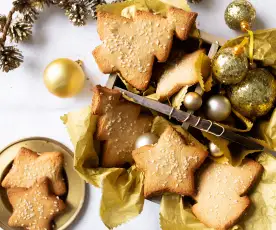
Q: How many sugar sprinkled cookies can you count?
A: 7